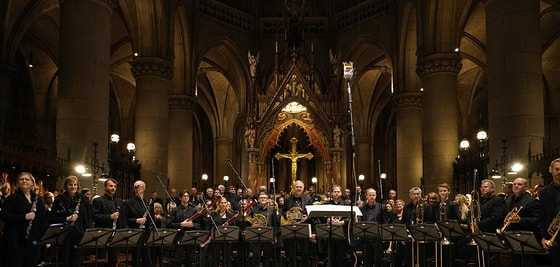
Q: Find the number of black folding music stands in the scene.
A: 15